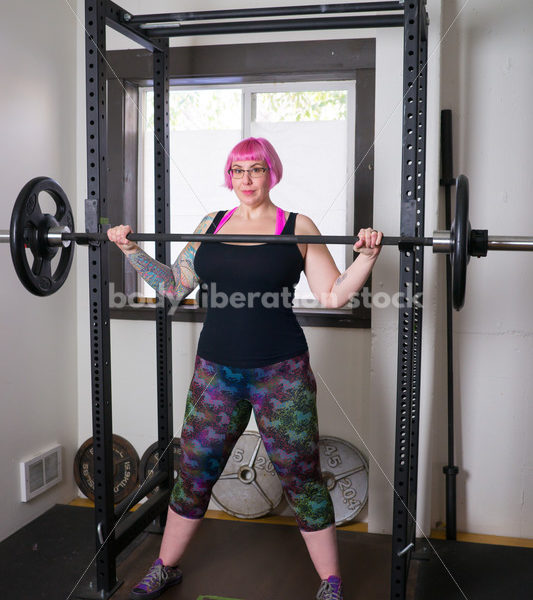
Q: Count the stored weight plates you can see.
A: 4